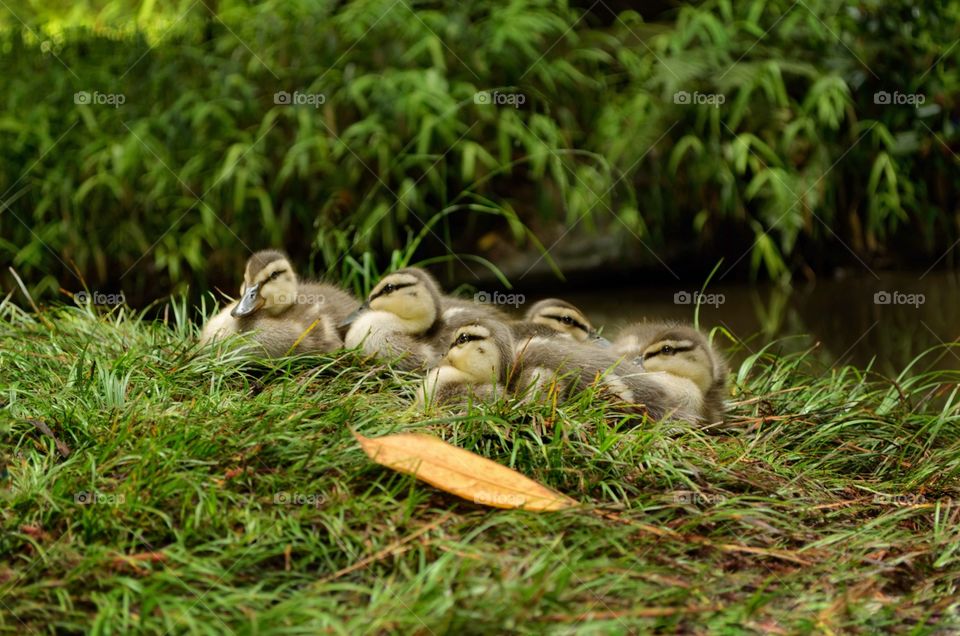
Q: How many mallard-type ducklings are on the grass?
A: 5